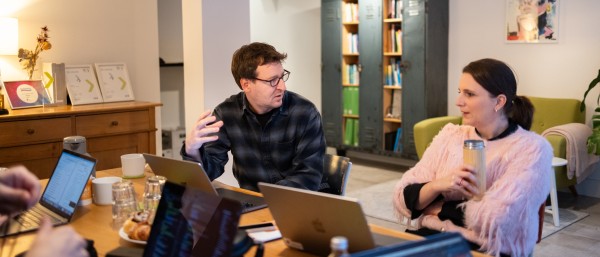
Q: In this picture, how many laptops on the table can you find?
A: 5